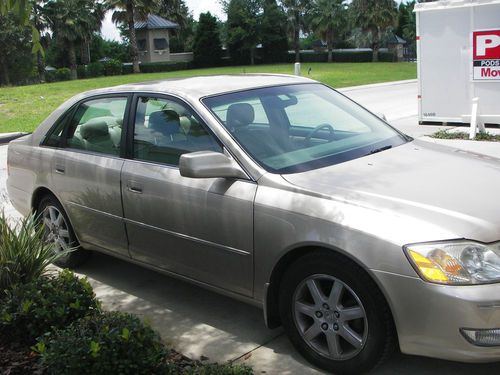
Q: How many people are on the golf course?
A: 0